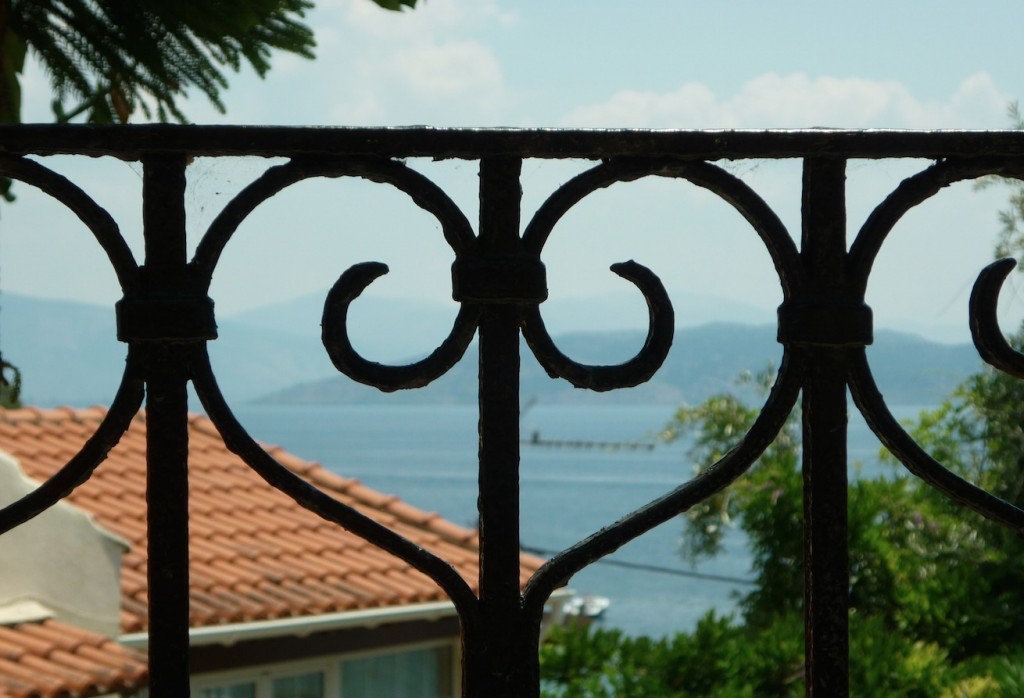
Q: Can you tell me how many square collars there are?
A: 3